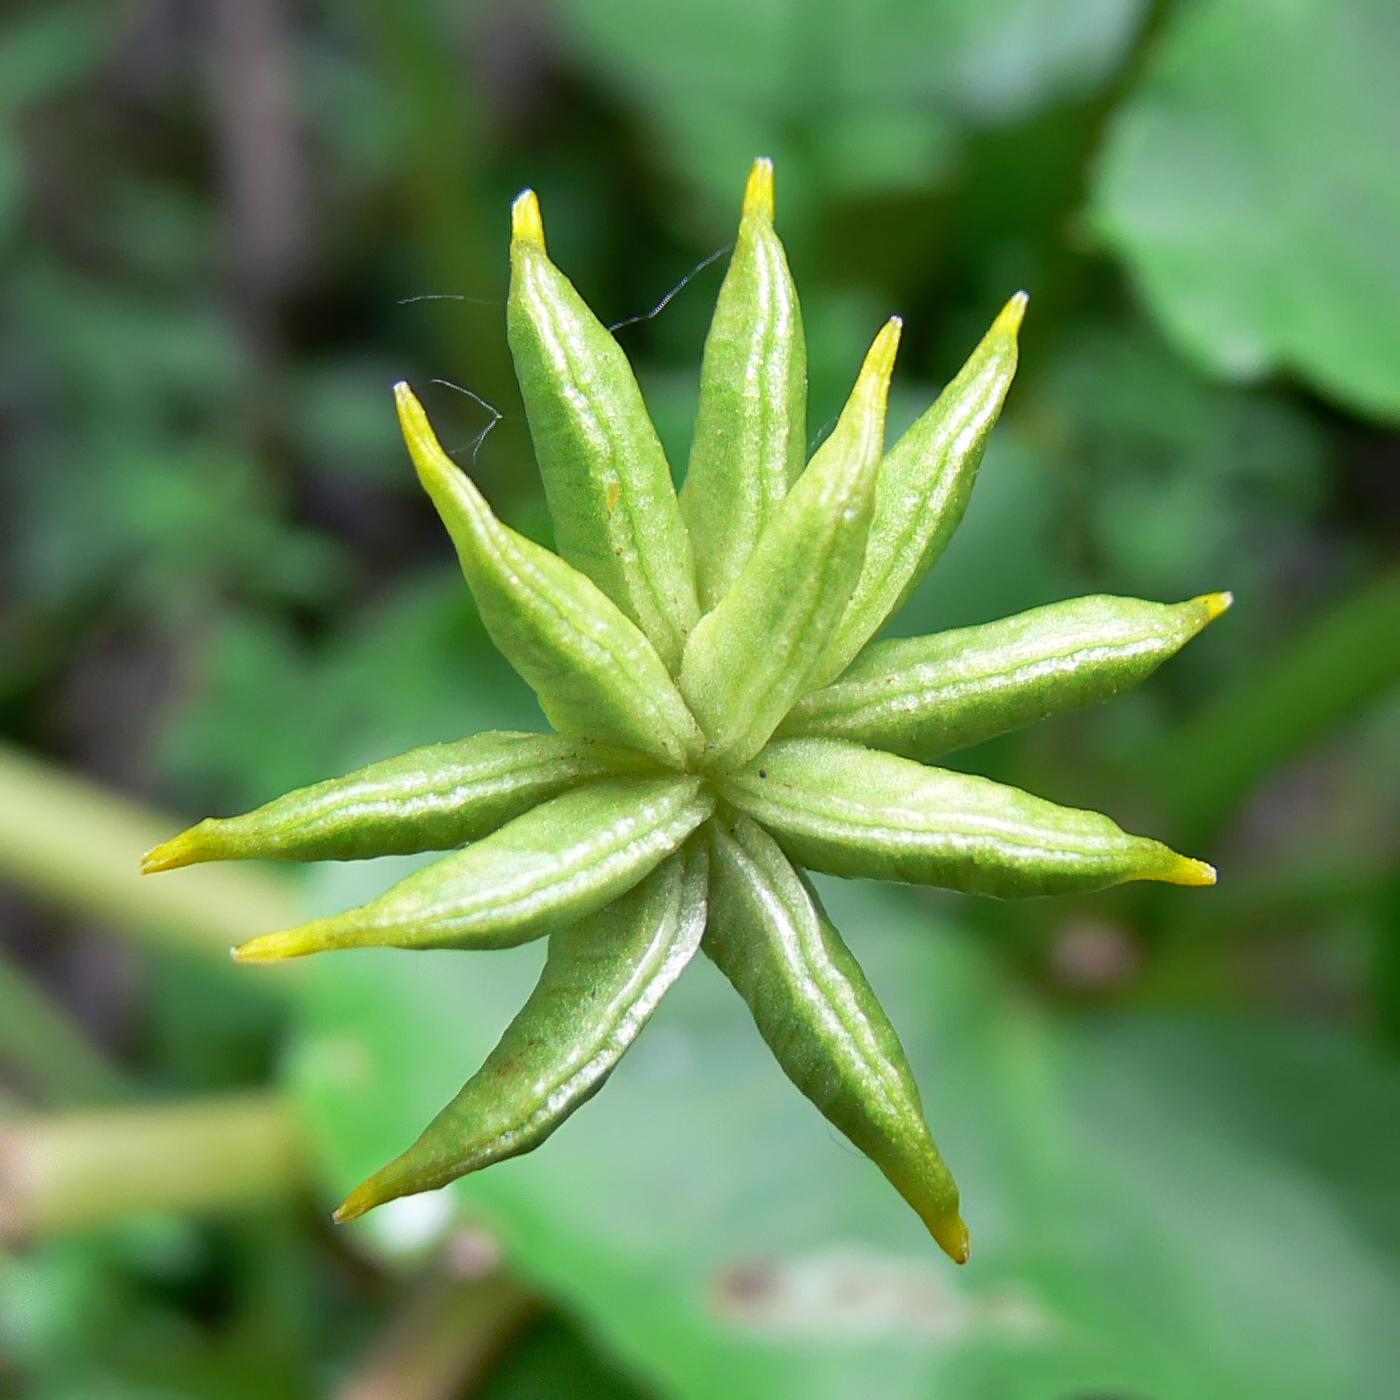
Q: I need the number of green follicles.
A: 11